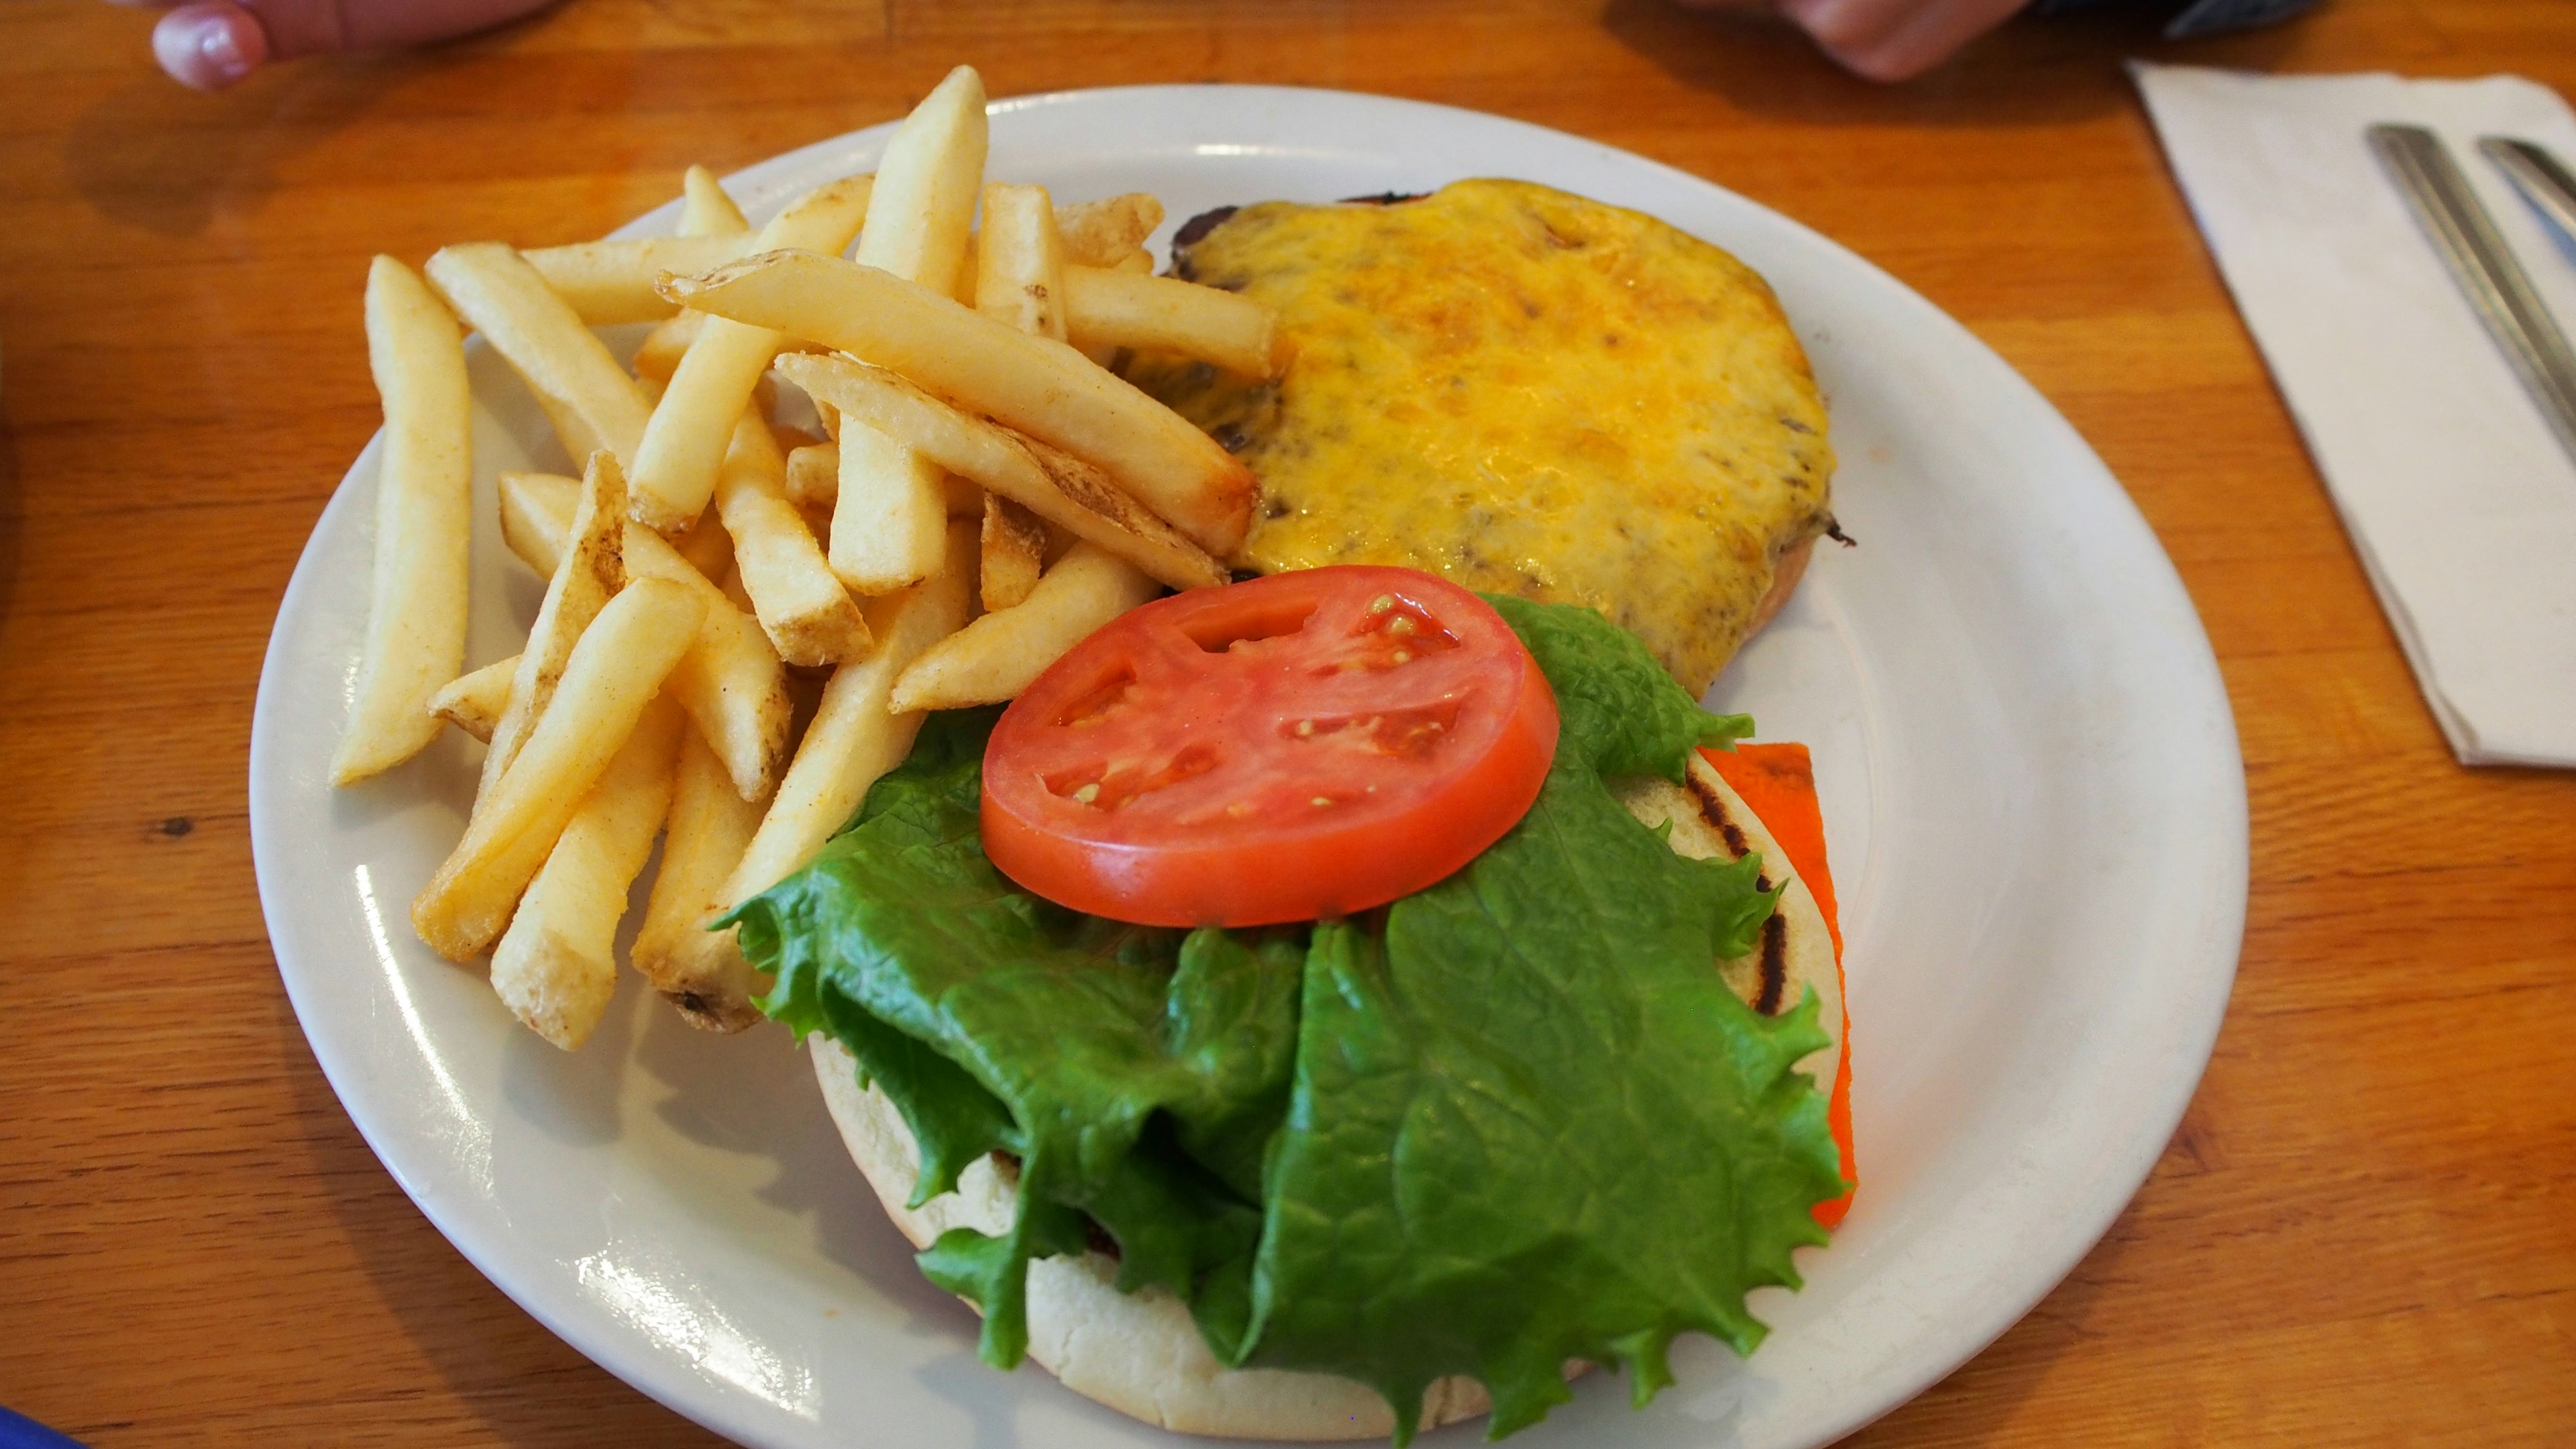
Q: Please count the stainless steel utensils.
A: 2